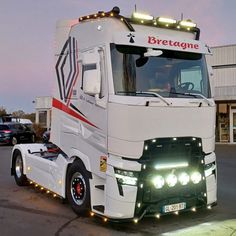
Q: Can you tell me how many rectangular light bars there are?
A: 4